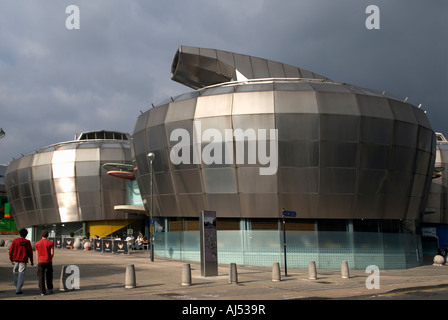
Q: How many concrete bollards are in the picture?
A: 7